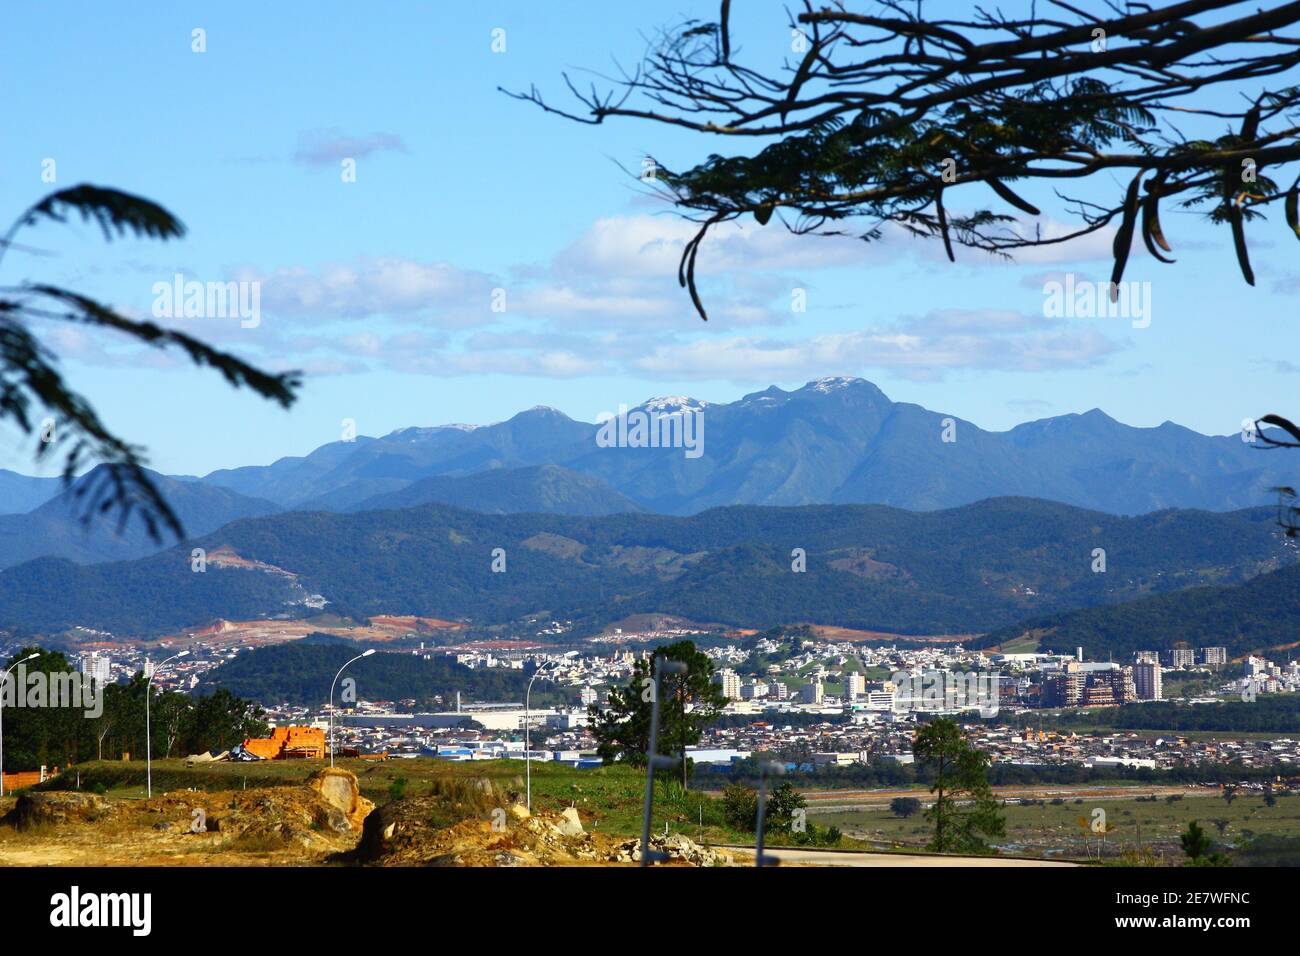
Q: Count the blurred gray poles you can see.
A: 2